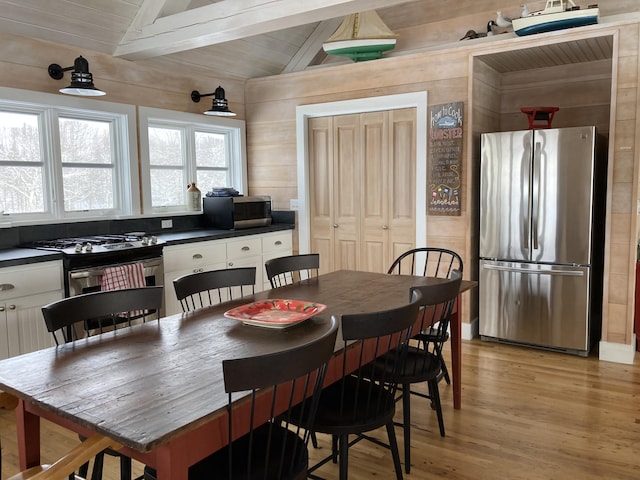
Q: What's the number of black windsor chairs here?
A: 7